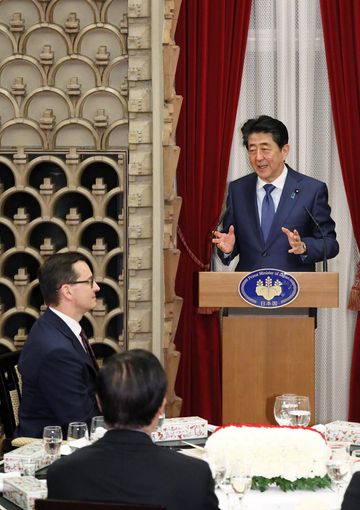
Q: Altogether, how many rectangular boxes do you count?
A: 4